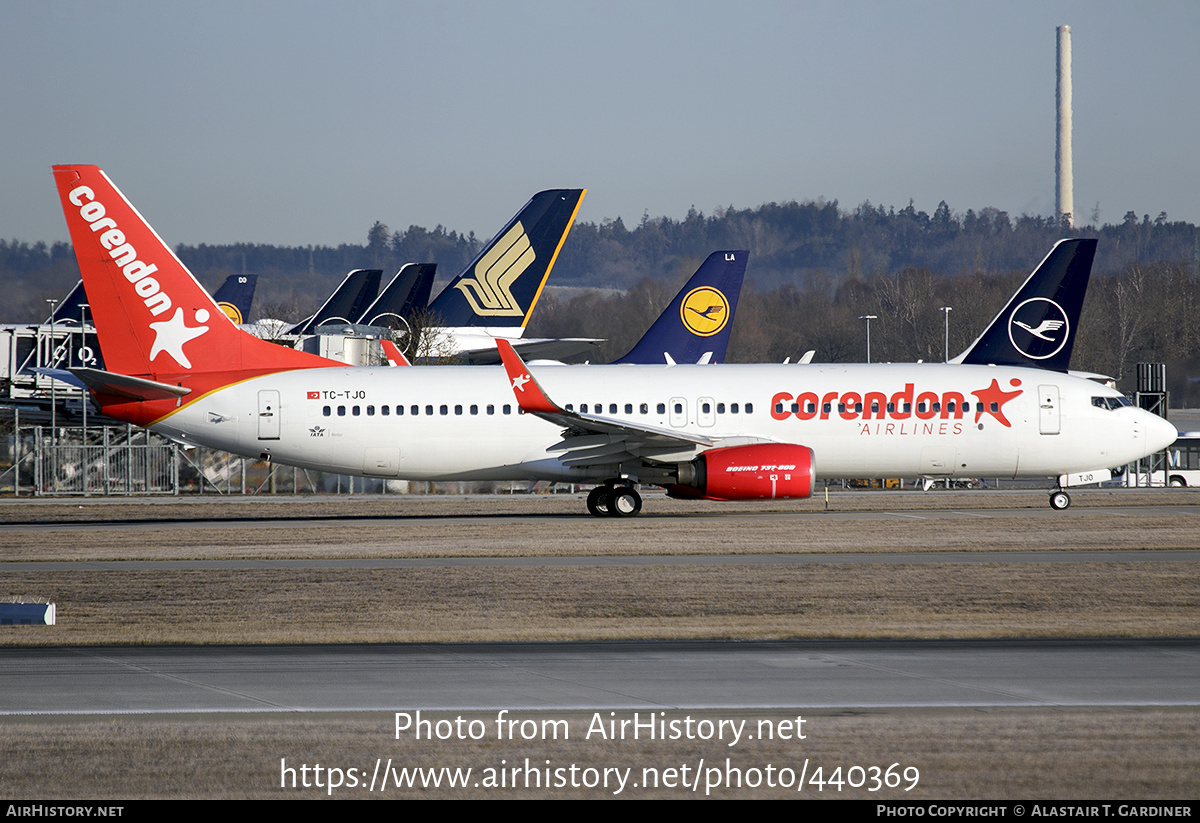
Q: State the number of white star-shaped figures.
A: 2